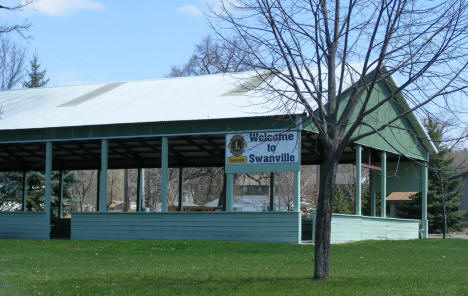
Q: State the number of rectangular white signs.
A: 1